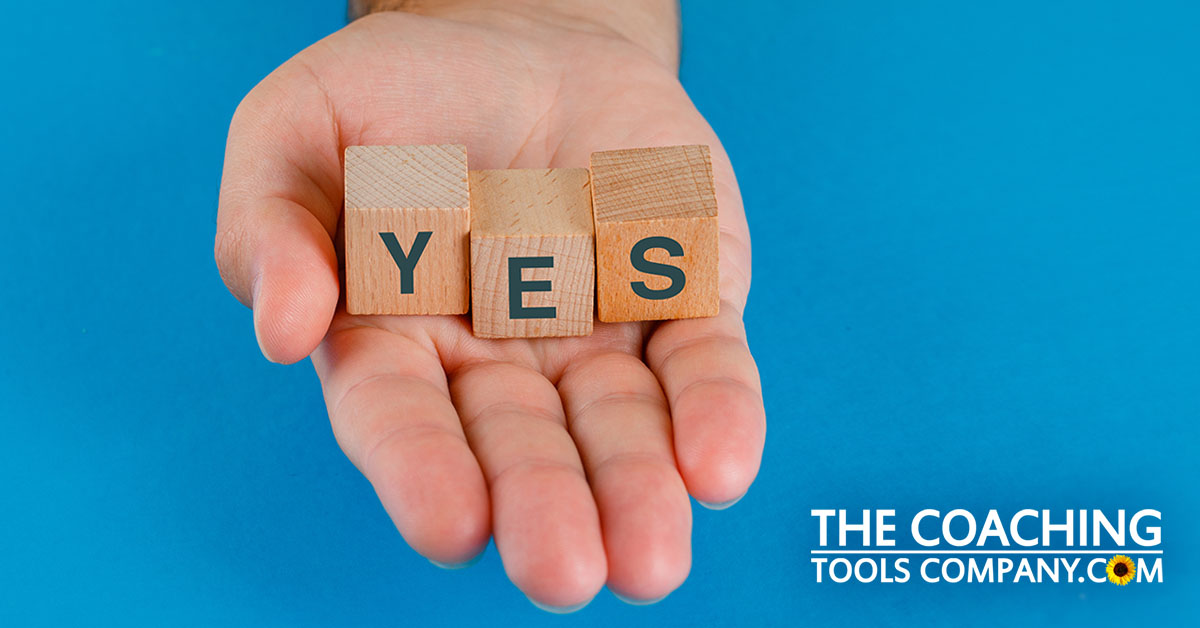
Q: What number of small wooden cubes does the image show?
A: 3